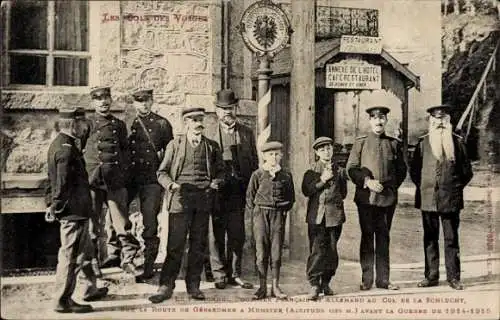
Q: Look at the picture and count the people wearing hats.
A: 9